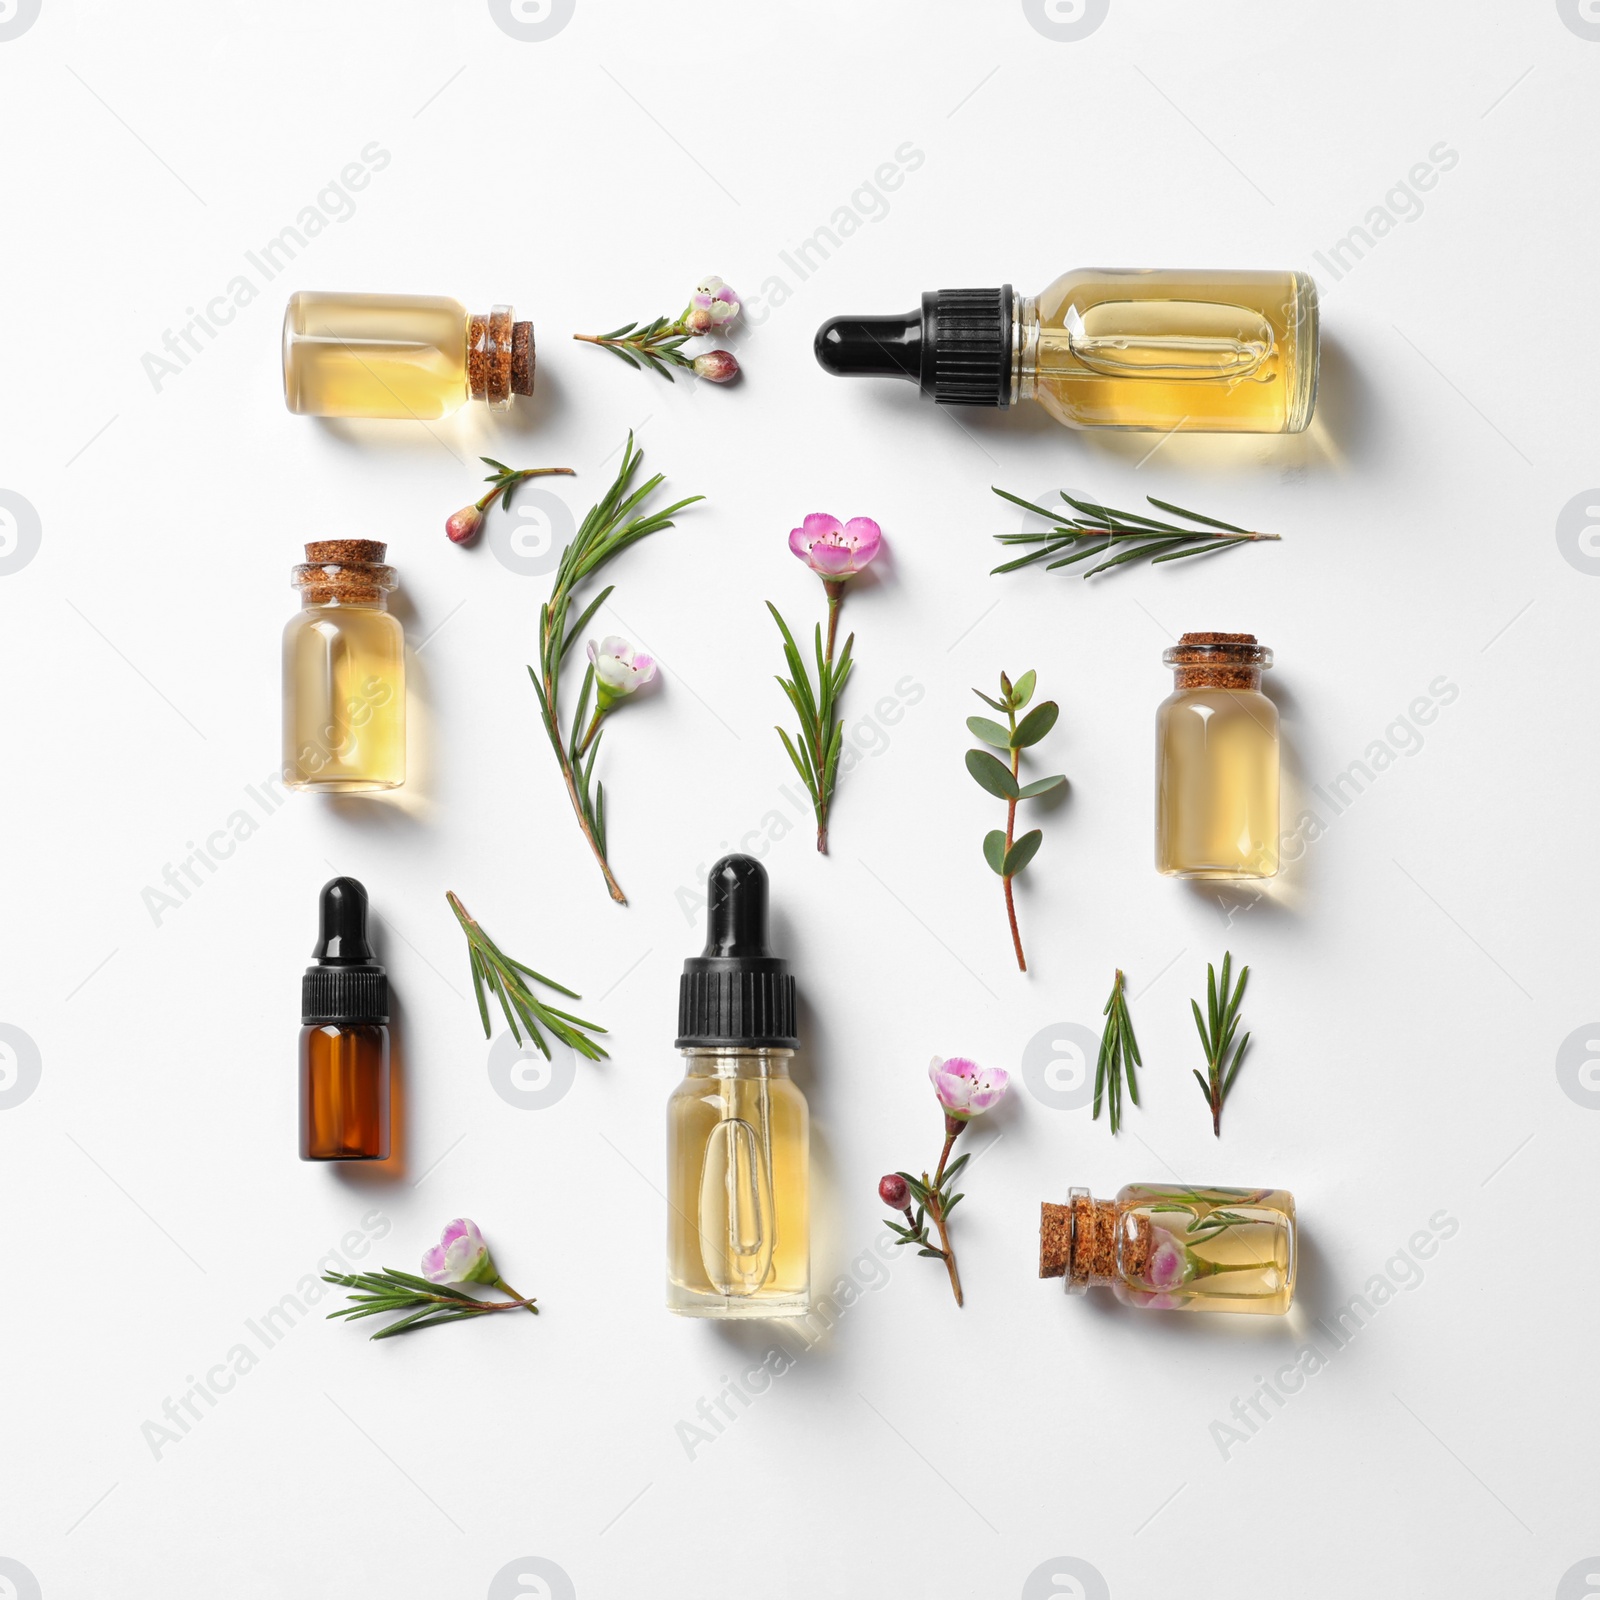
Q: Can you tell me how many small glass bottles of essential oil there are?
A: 7